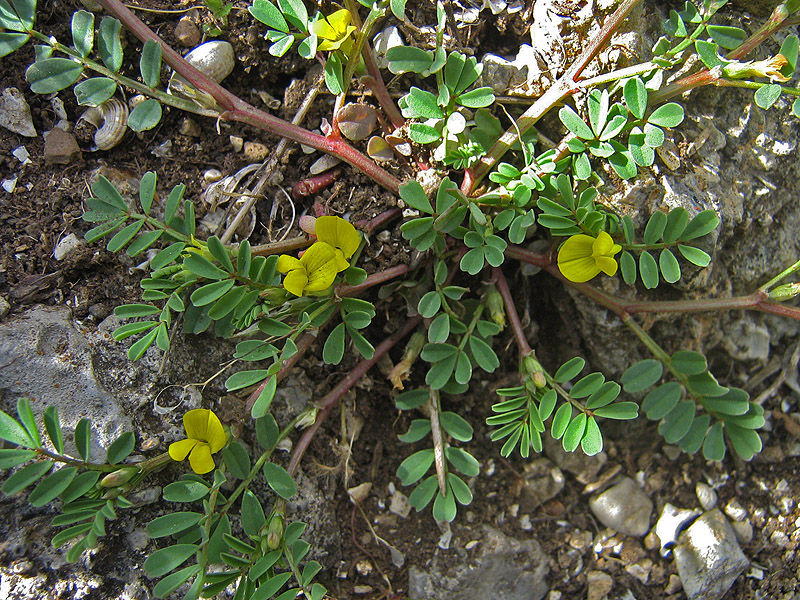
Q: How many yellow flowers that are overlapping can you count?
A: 2